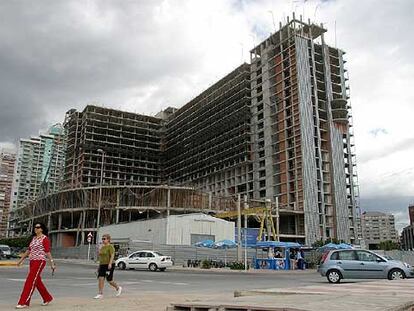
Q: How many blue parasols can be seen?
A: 4